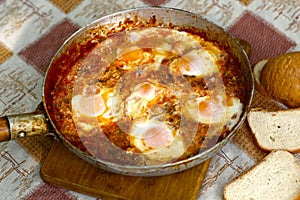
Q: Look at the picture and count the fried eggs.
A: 6